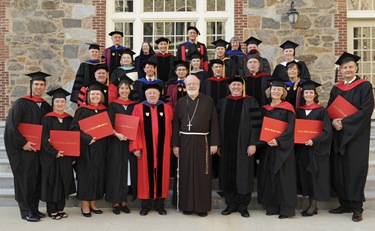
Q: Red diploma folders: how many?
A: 7